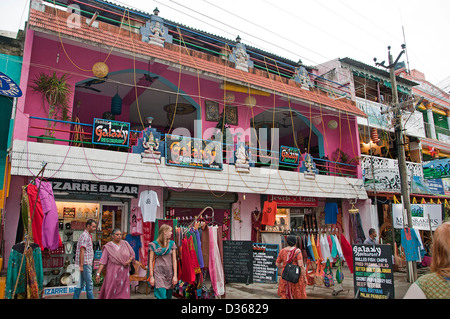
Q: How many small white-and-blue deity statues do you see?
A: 6